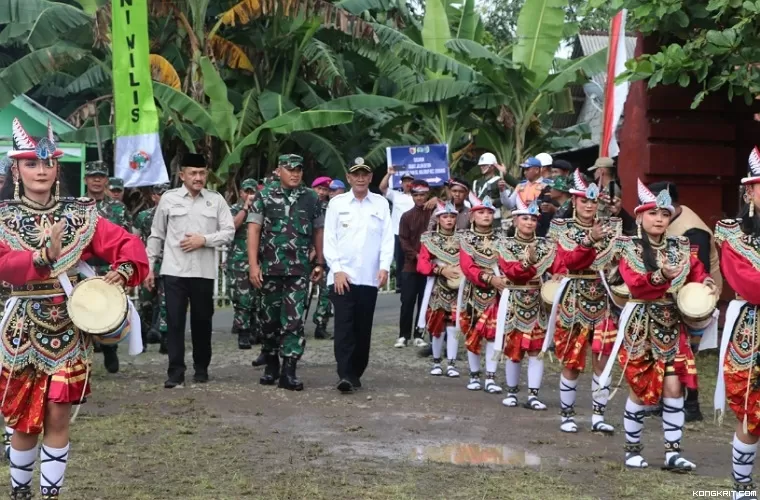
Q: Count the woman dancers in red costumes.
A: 7